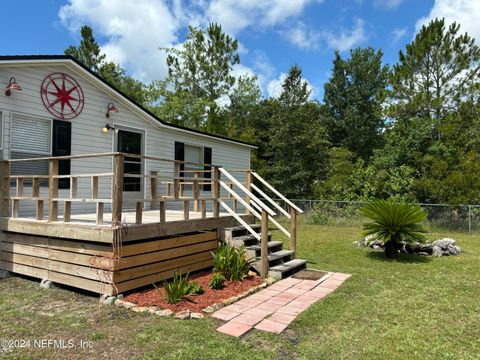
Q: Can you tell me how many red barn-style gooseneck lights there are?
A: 2